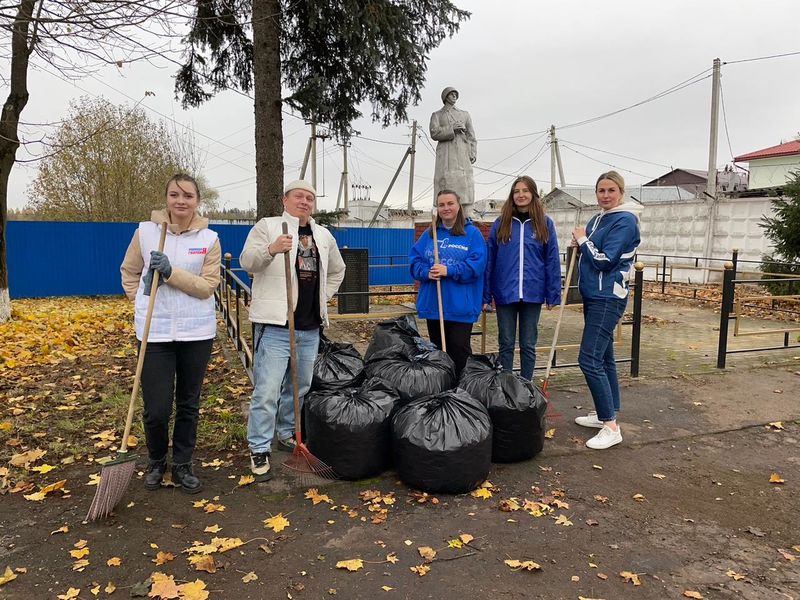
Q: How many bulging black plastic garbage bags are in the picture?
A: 6